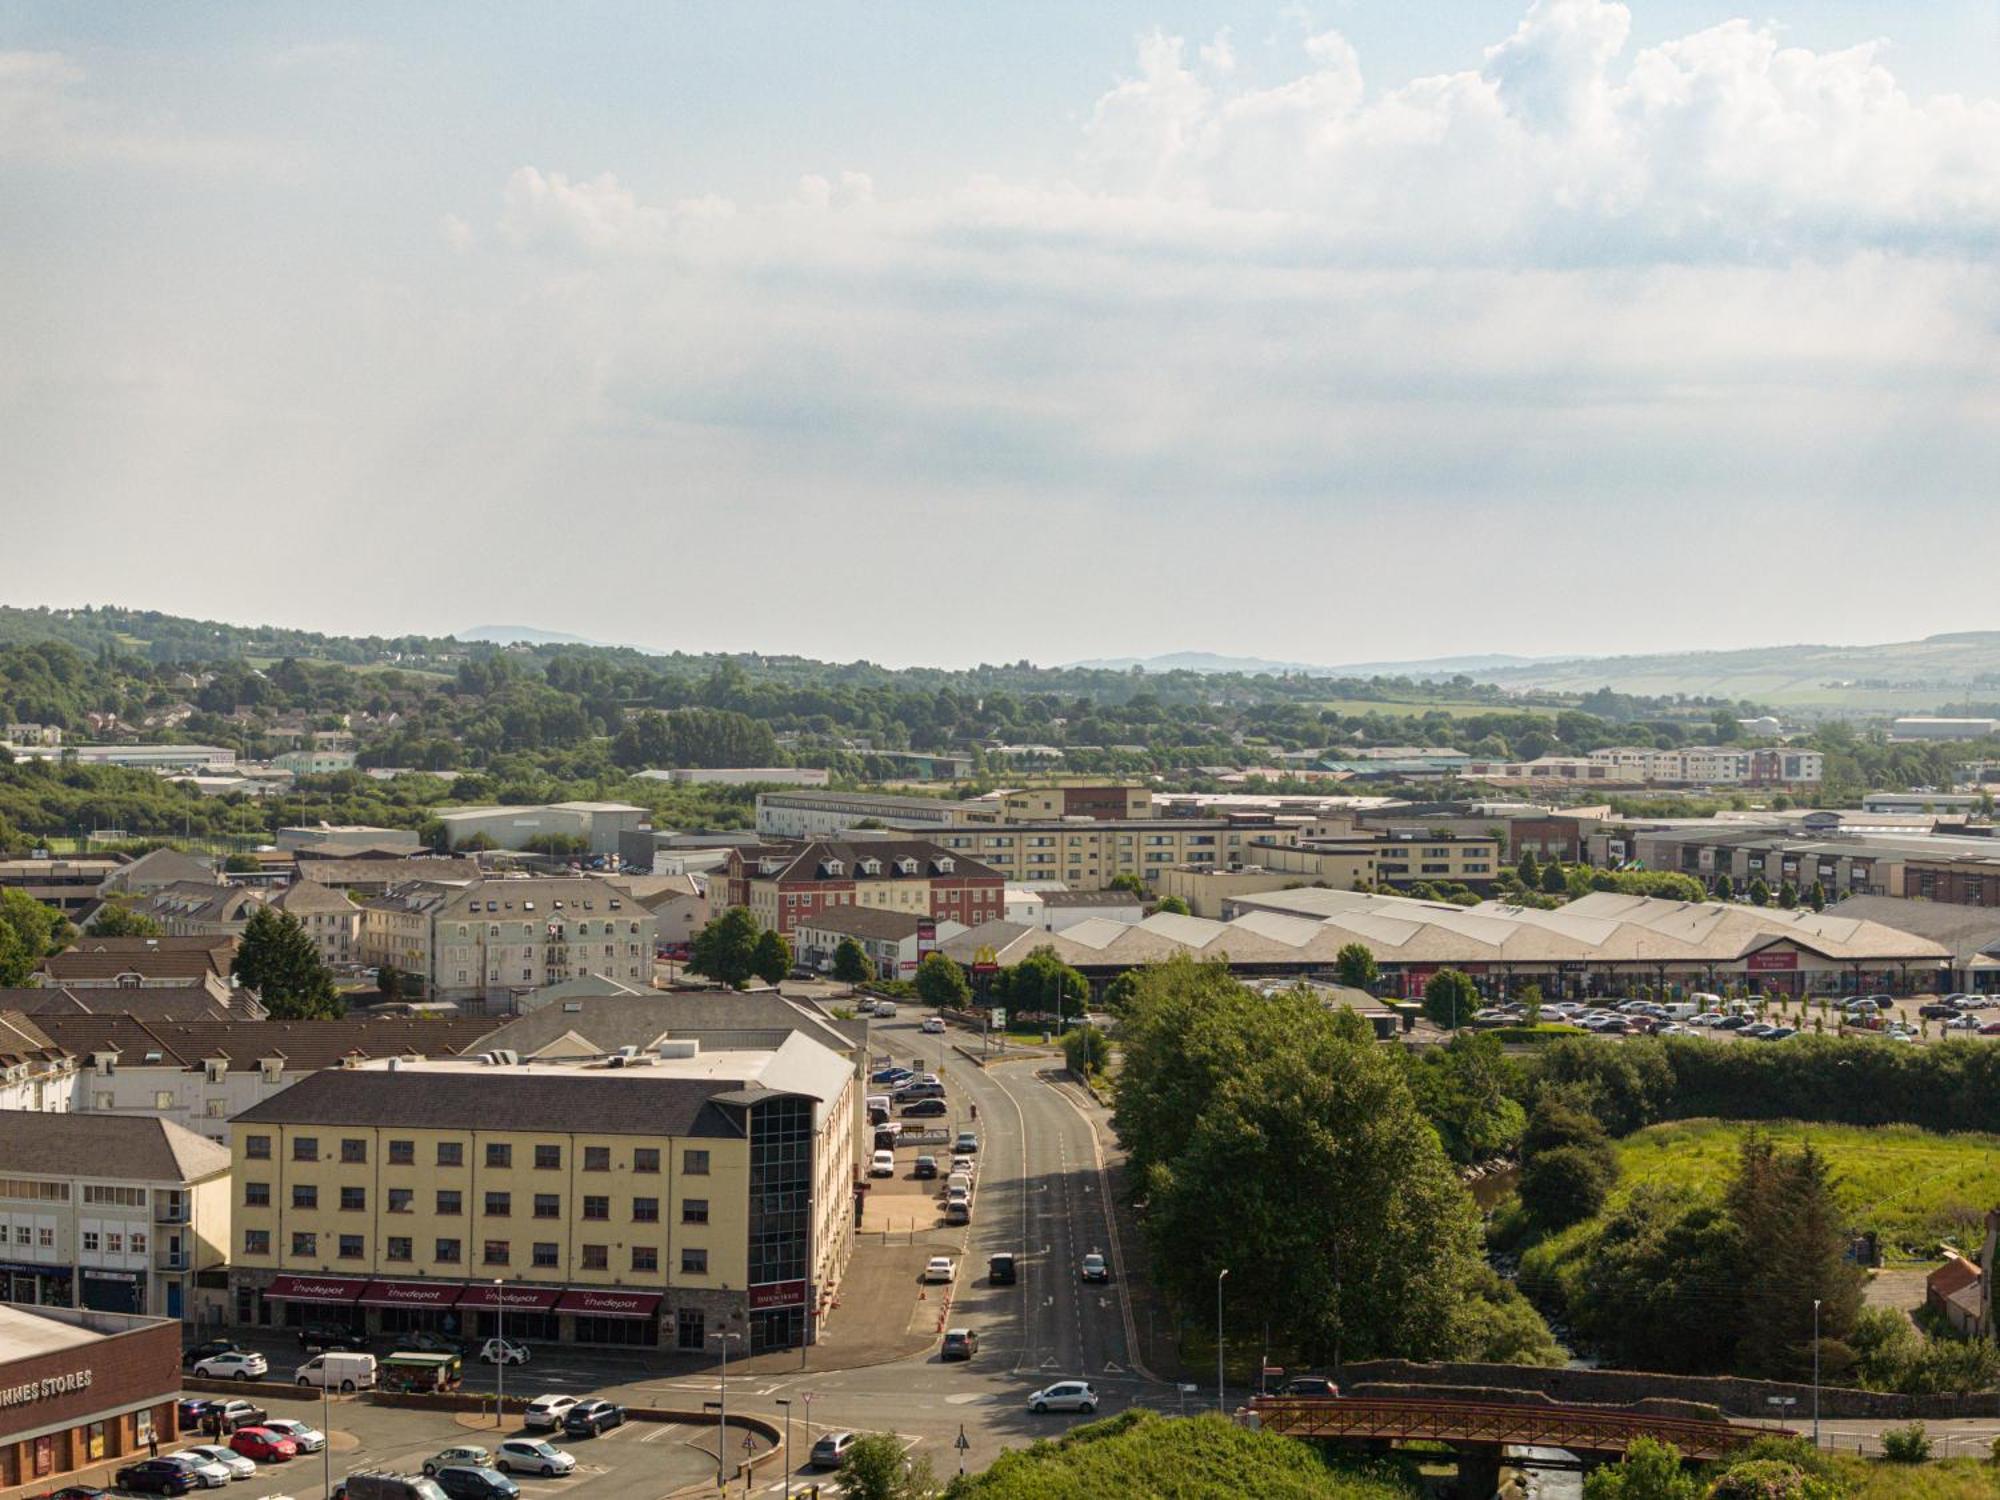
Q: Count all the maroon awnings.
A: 4